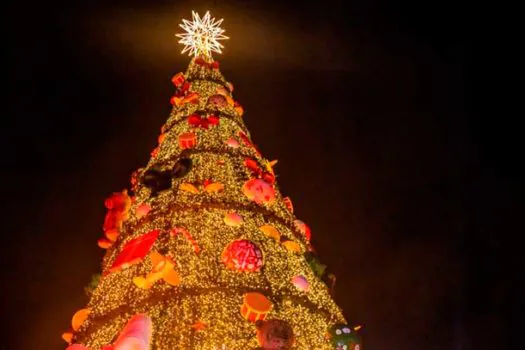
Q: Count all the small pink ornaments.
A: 4